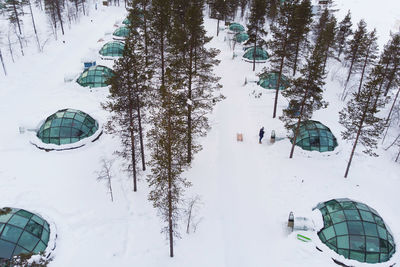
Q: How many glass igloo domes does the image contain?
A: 12